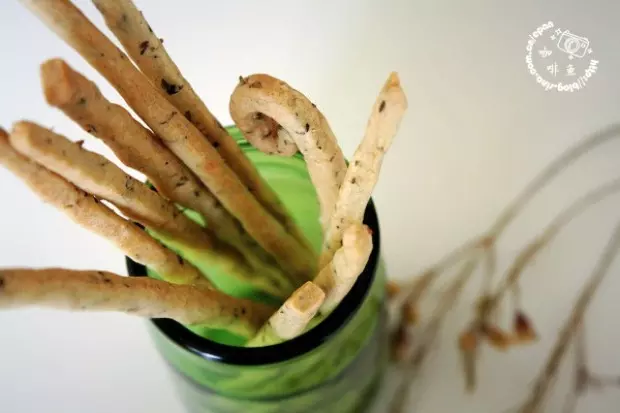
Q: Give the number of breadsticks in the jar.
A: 10